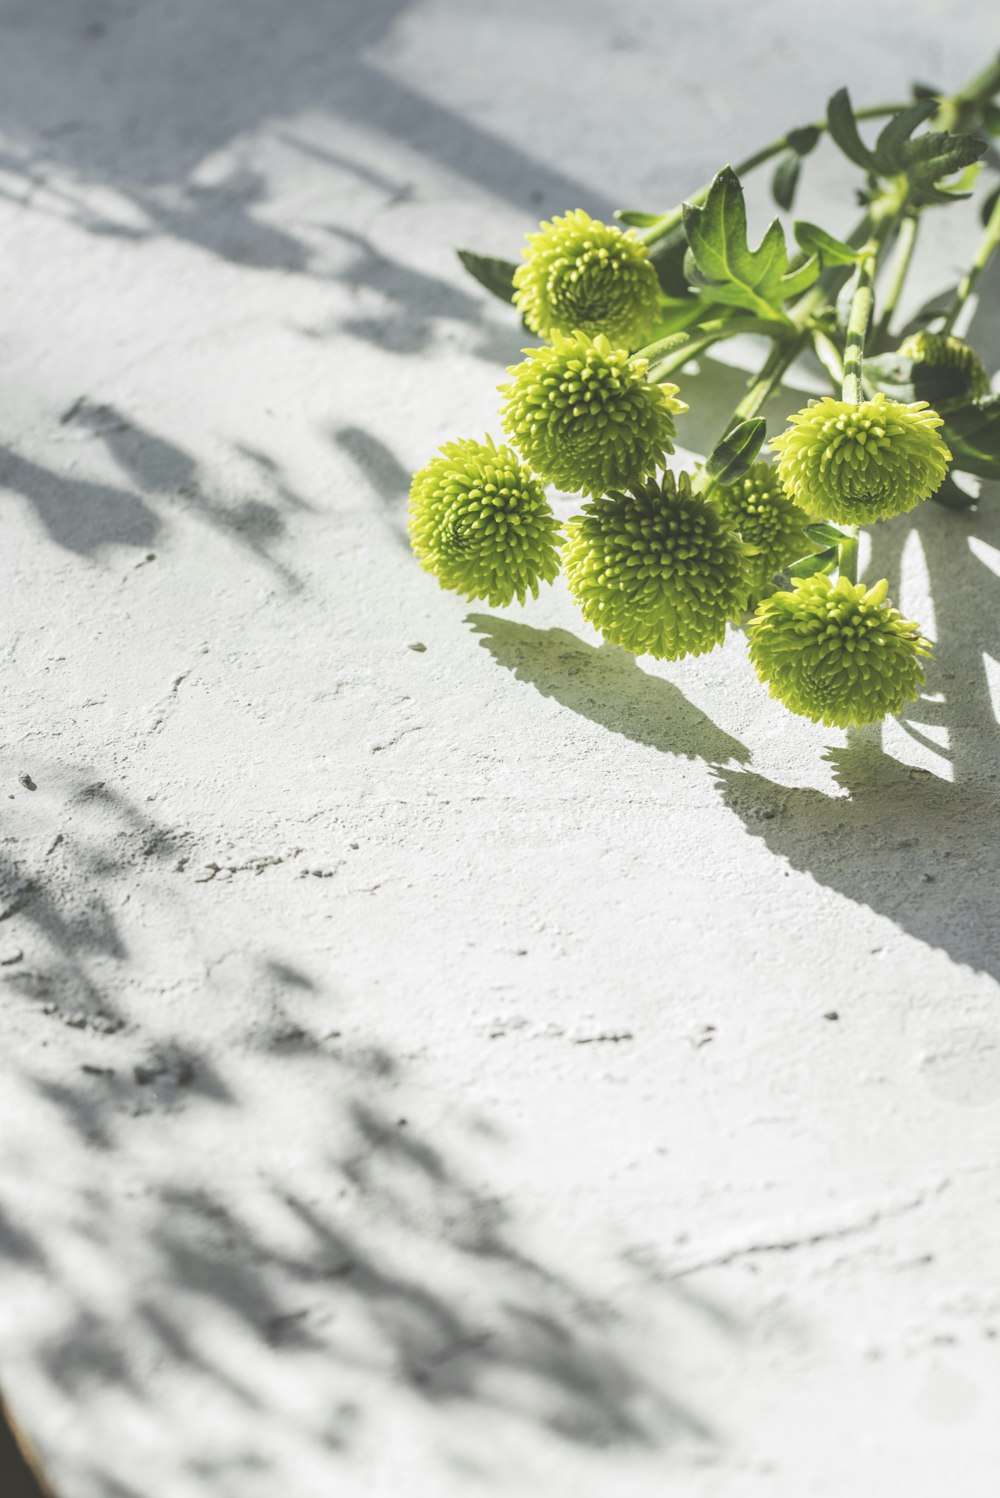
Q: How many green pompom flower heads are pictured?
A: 8